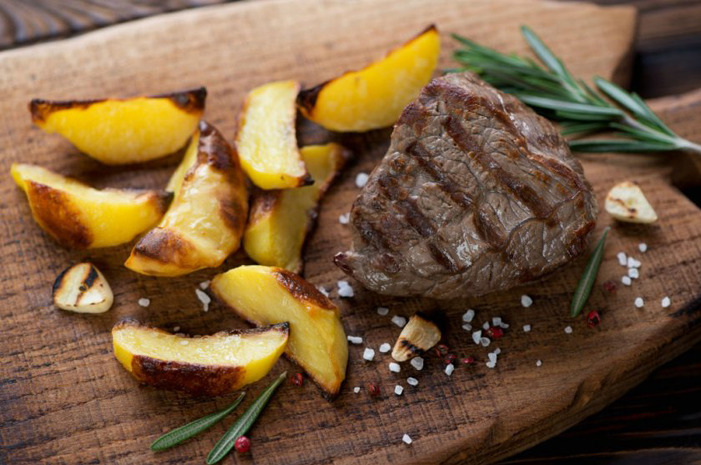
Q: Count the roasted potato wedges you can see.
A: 8